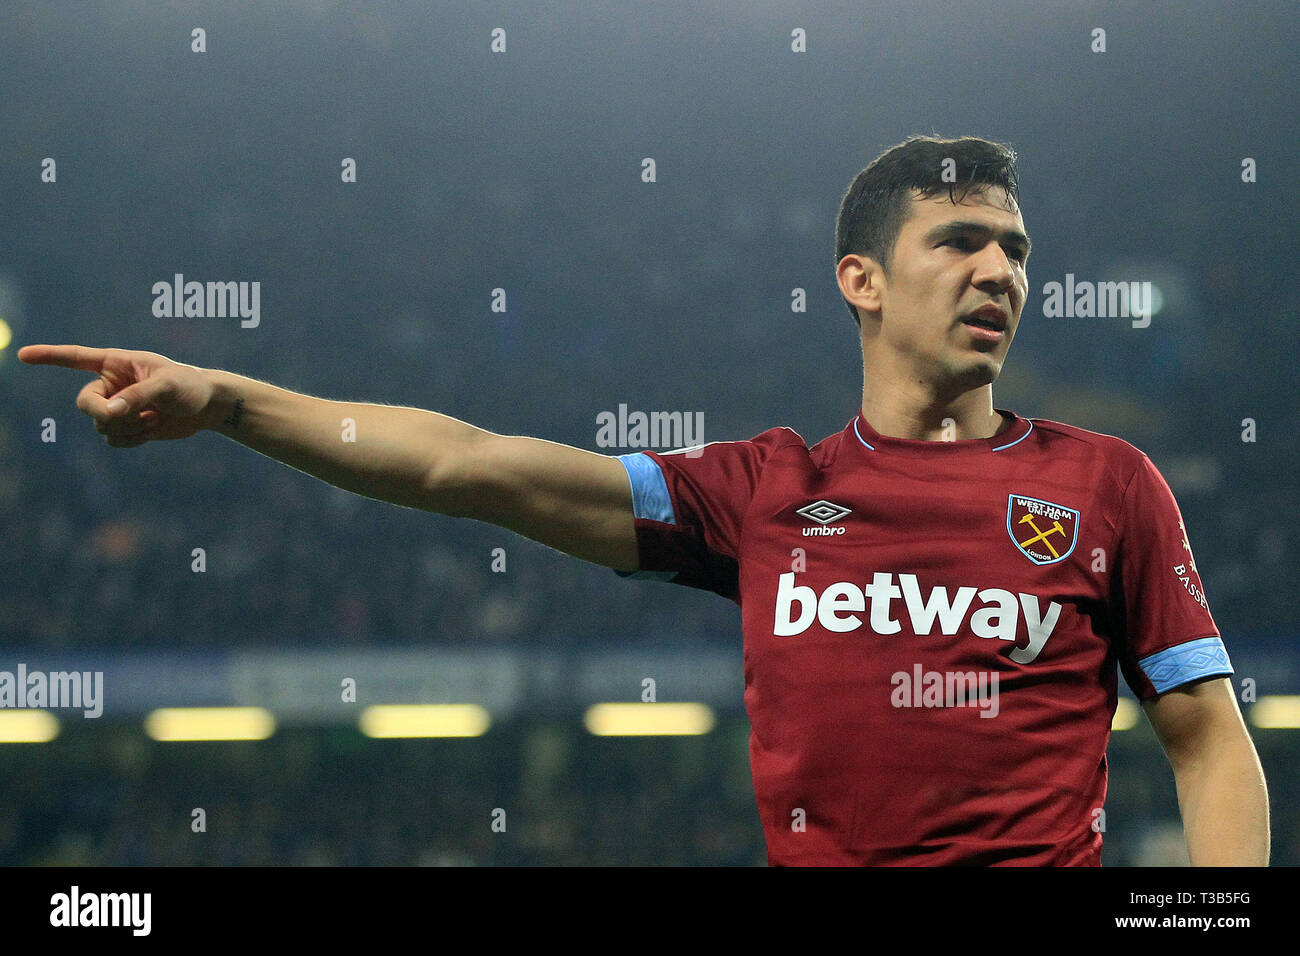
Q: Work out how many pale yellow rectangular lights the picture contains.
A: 6